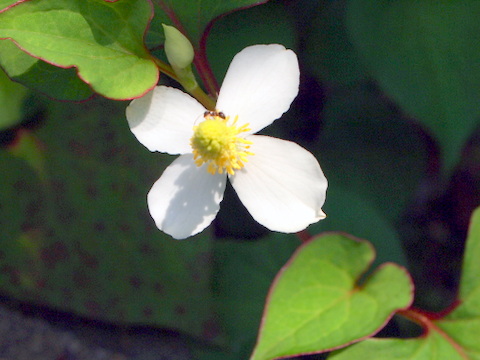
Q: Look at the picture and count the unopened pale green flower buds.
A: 1